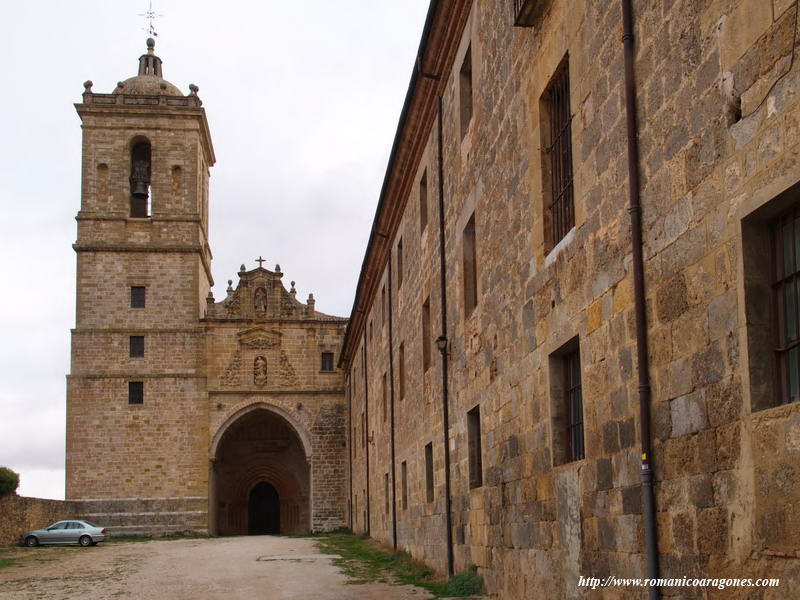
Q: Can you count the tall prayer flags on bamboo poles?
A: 0